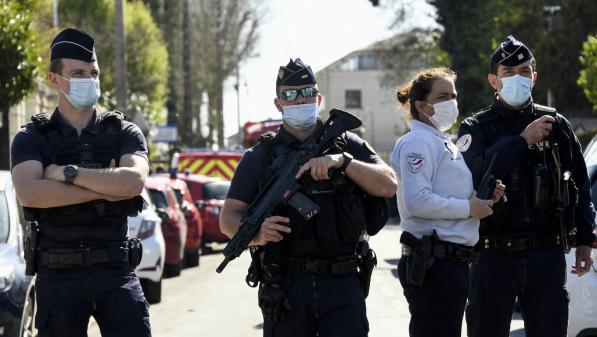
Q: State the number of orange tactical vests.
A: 0